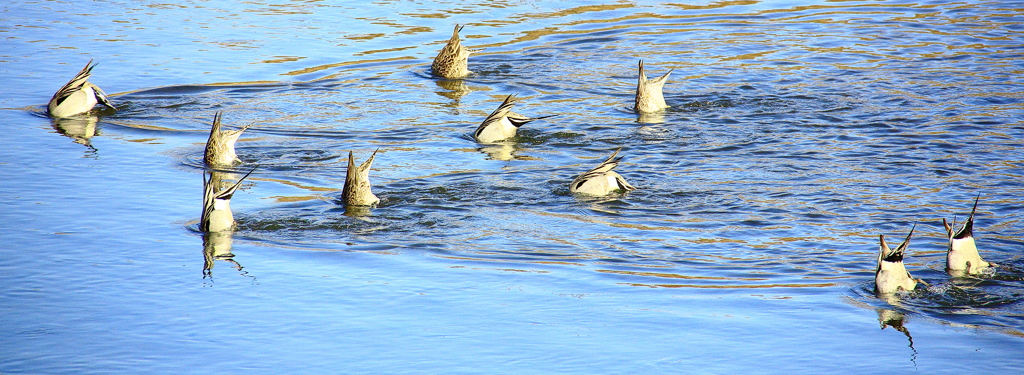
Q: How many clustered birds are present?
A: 10